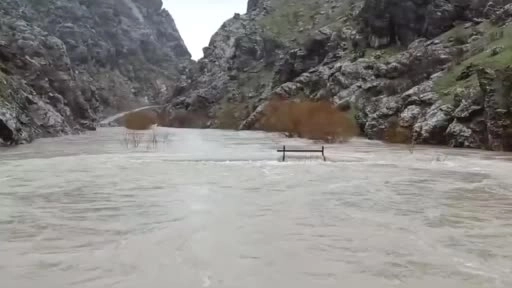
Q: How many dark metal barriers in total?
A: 1